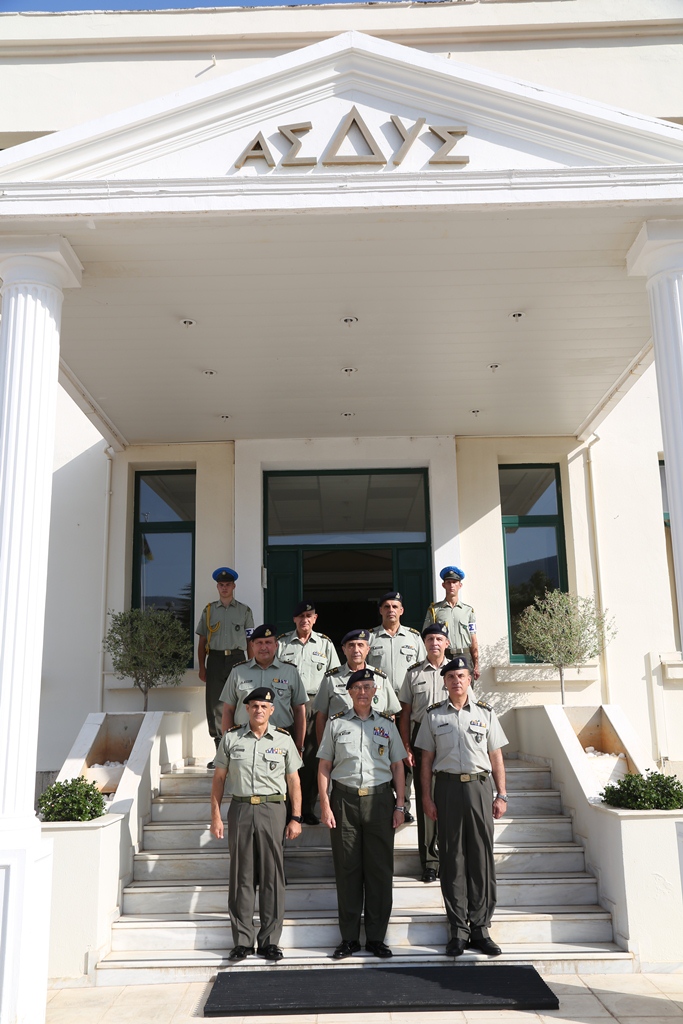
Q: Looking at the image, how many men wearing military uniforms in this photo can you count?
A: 10